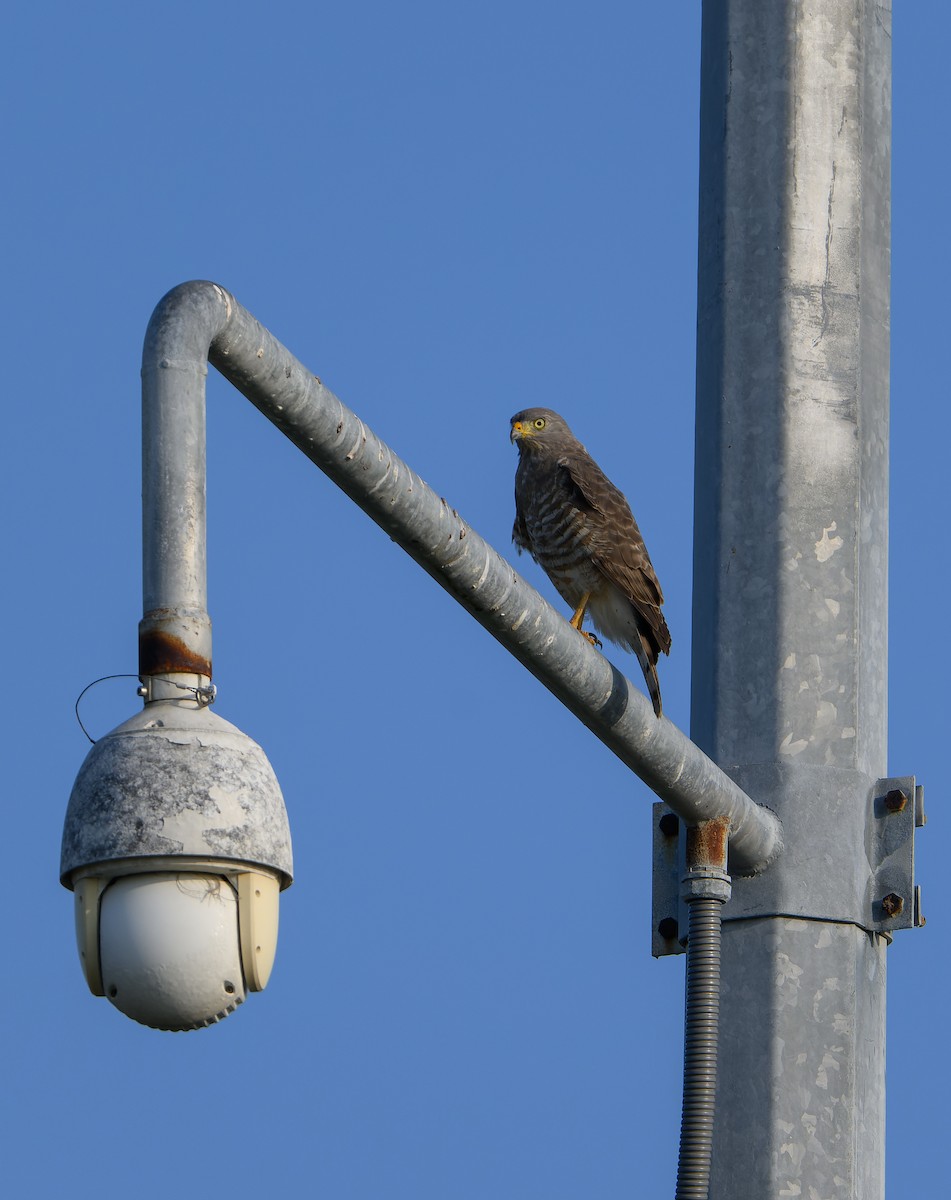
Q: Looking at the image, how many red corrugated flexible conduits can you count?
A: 0